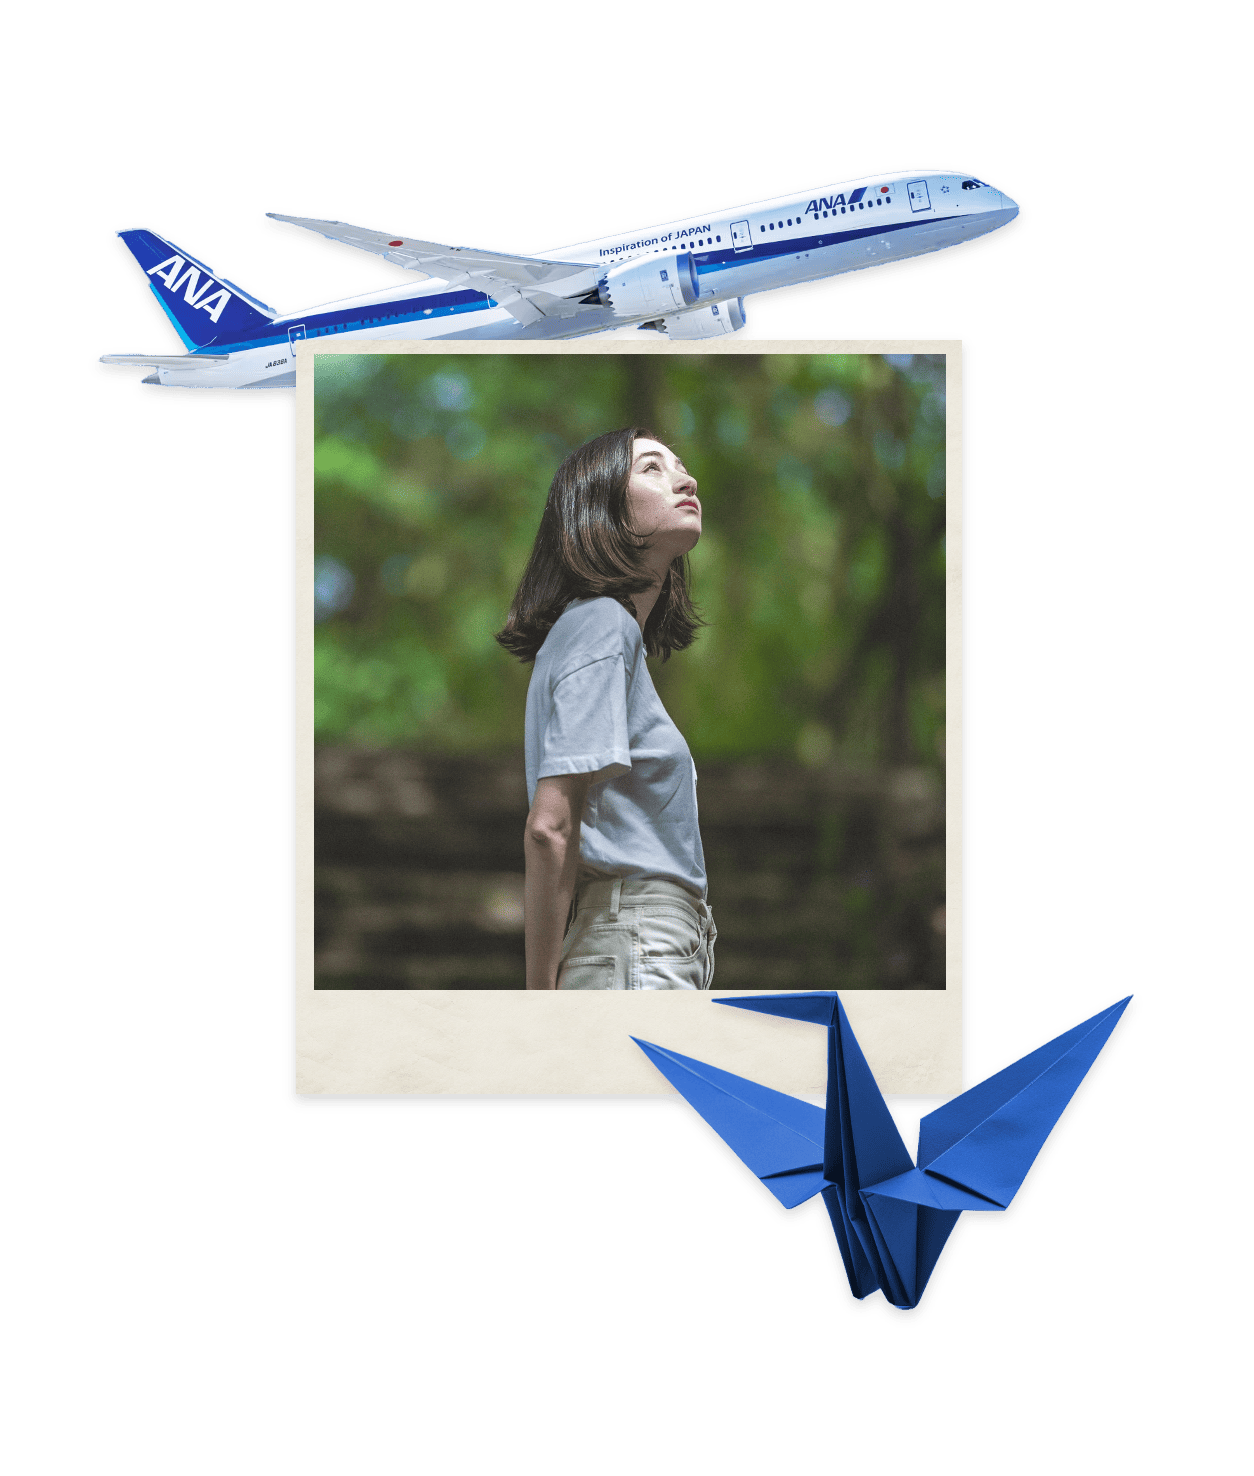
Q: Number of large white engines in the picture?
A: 2